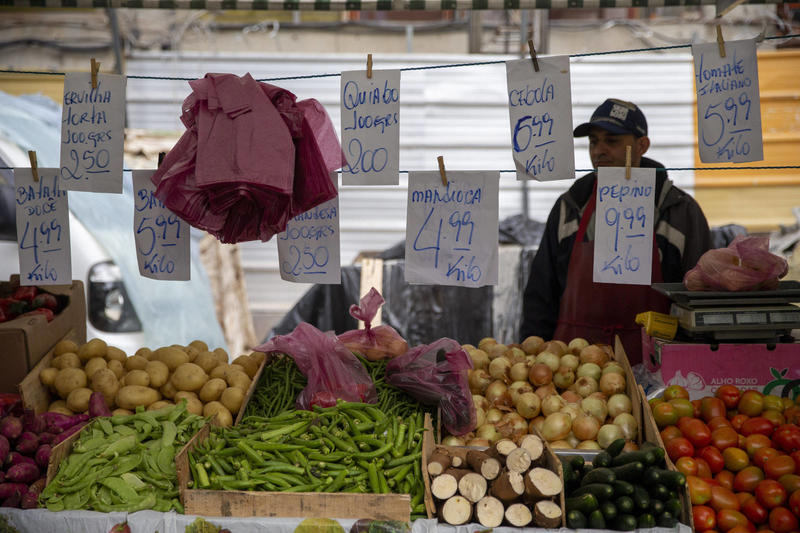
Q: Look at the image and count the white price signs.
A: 9